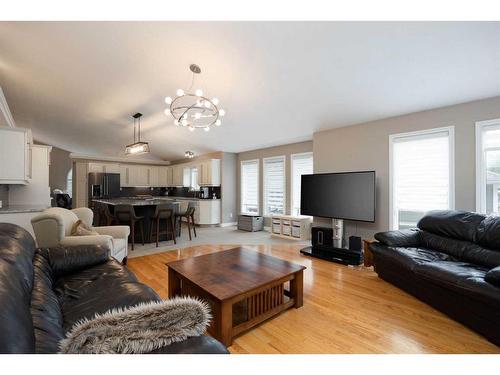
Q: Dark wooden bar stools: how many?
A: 4